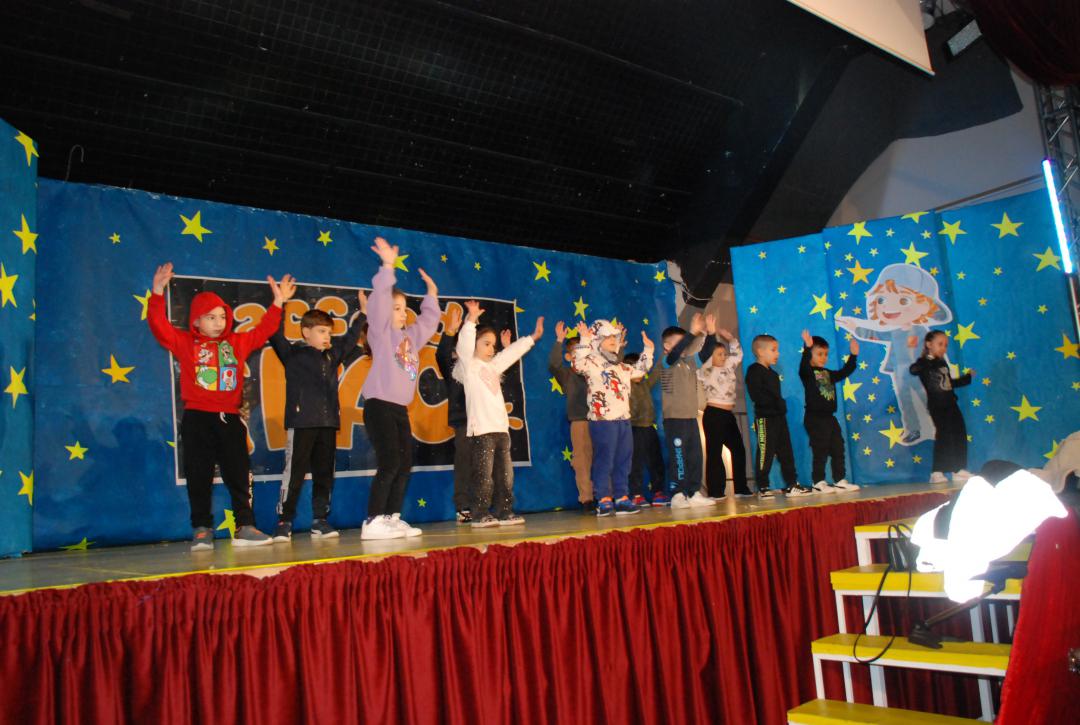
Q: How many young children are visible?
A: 13